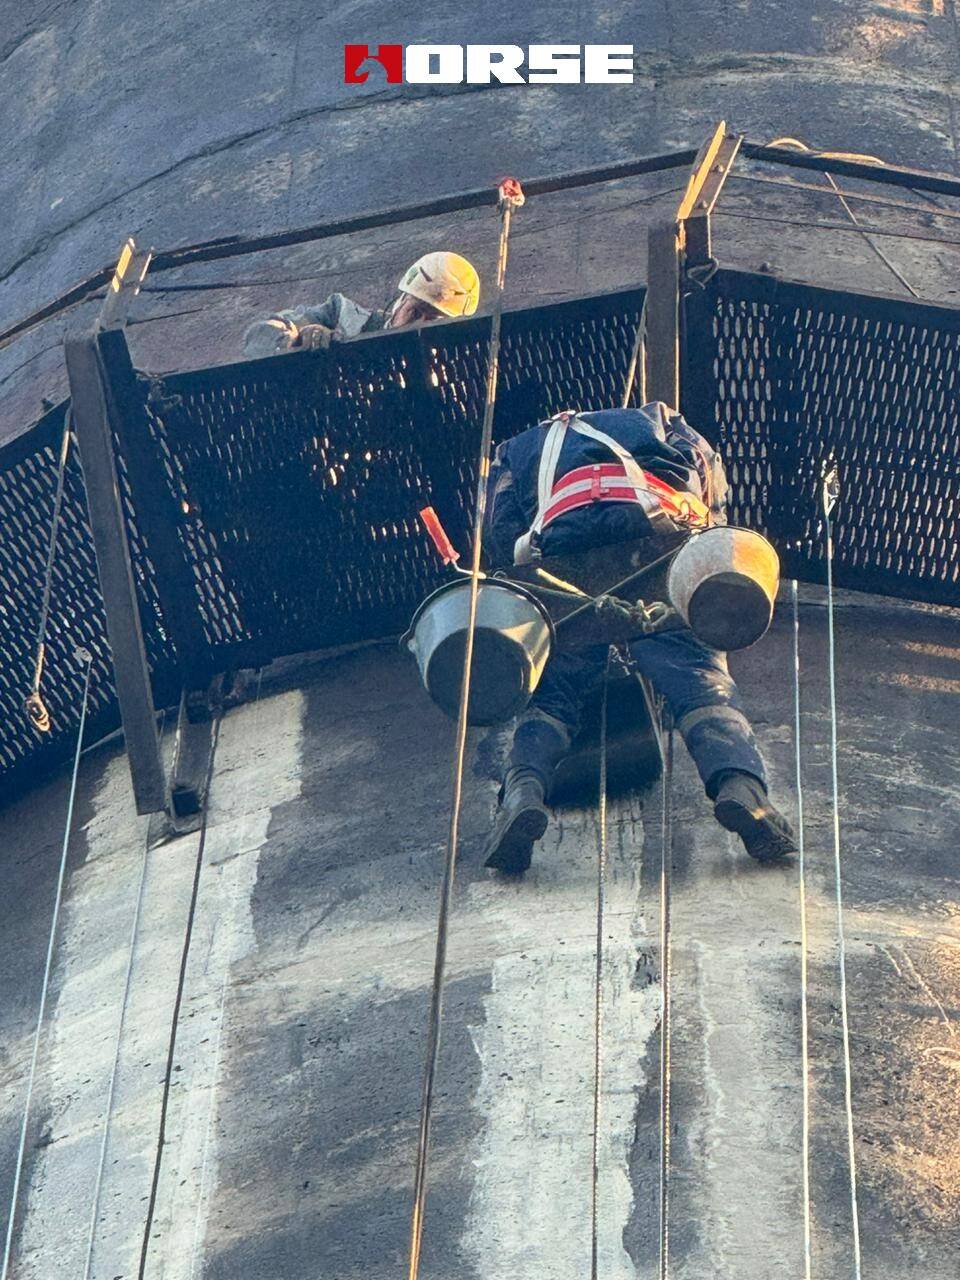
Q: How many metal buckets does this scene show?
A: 2